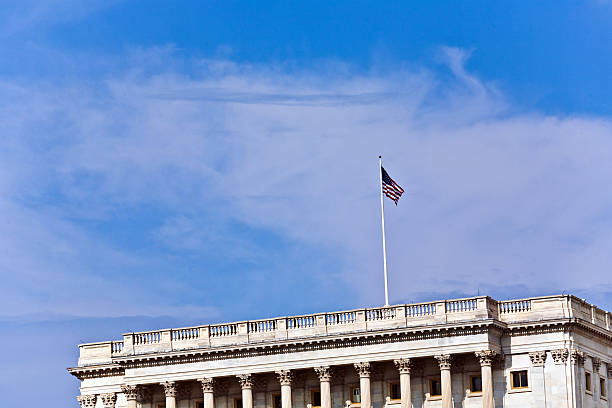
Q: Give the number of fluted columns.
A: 10